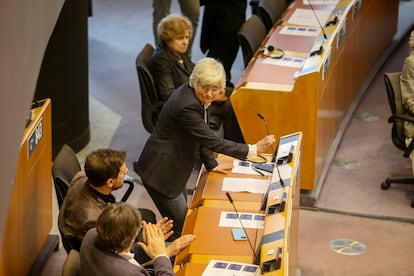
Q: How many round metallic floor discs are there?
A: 3